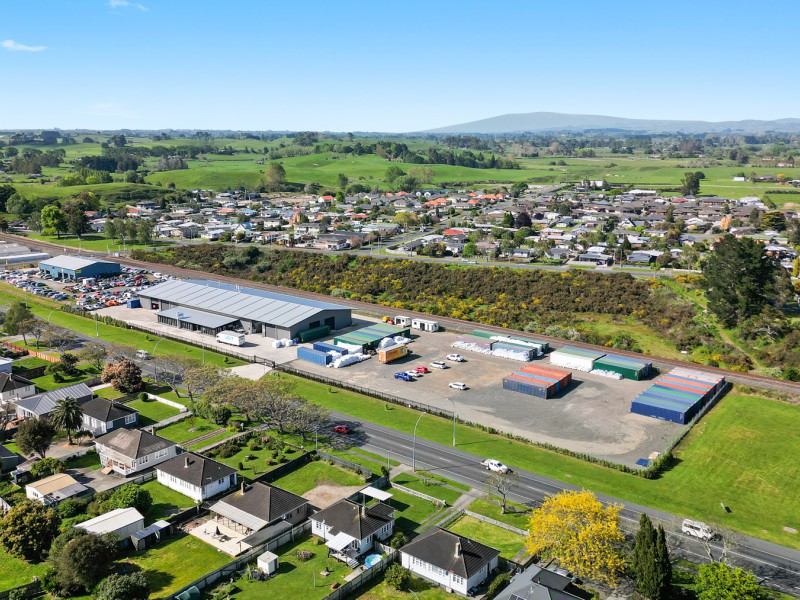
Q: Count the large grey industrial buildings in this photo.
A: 1